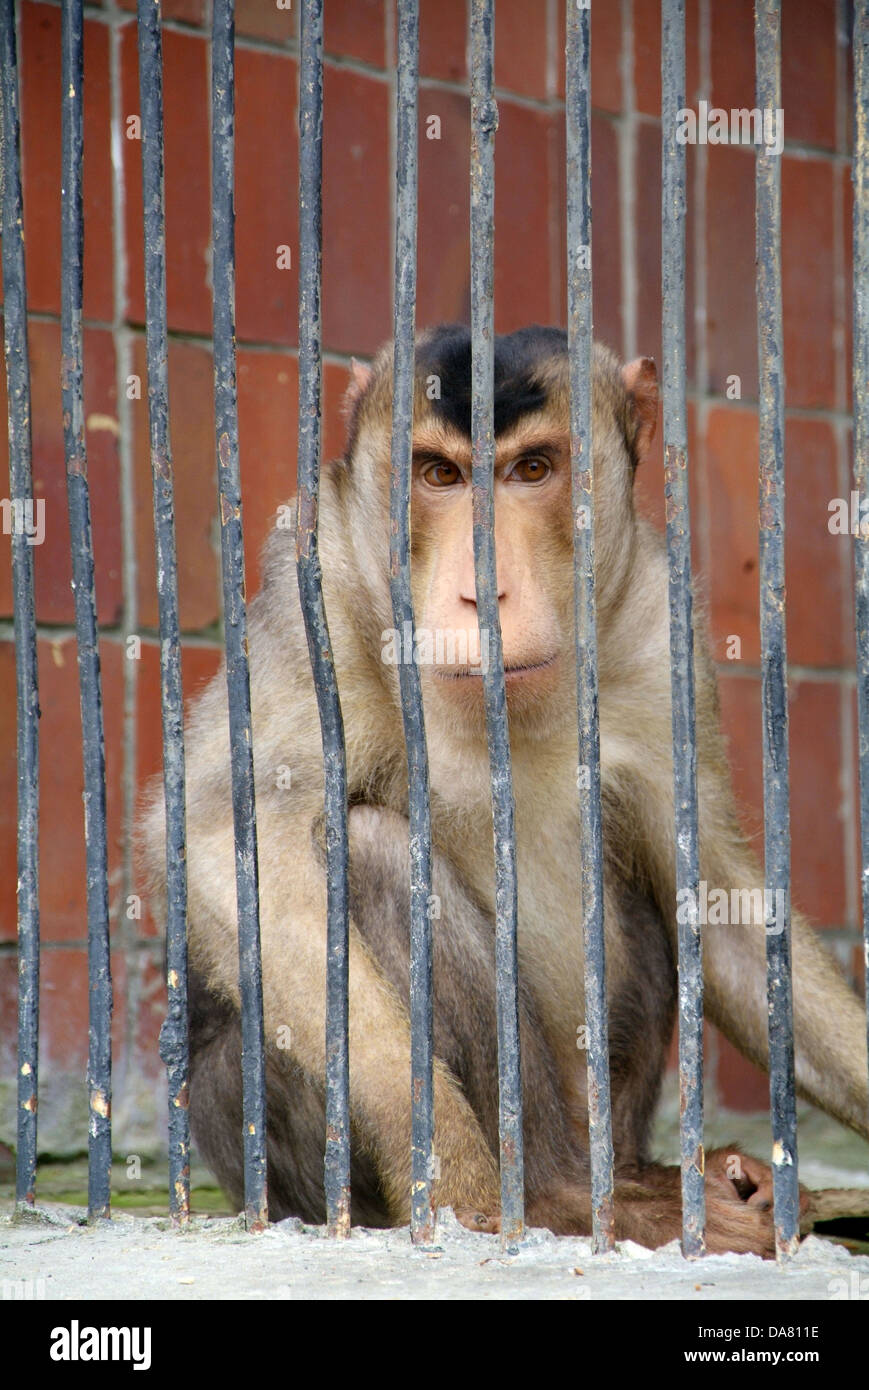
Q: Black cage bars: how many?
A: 11